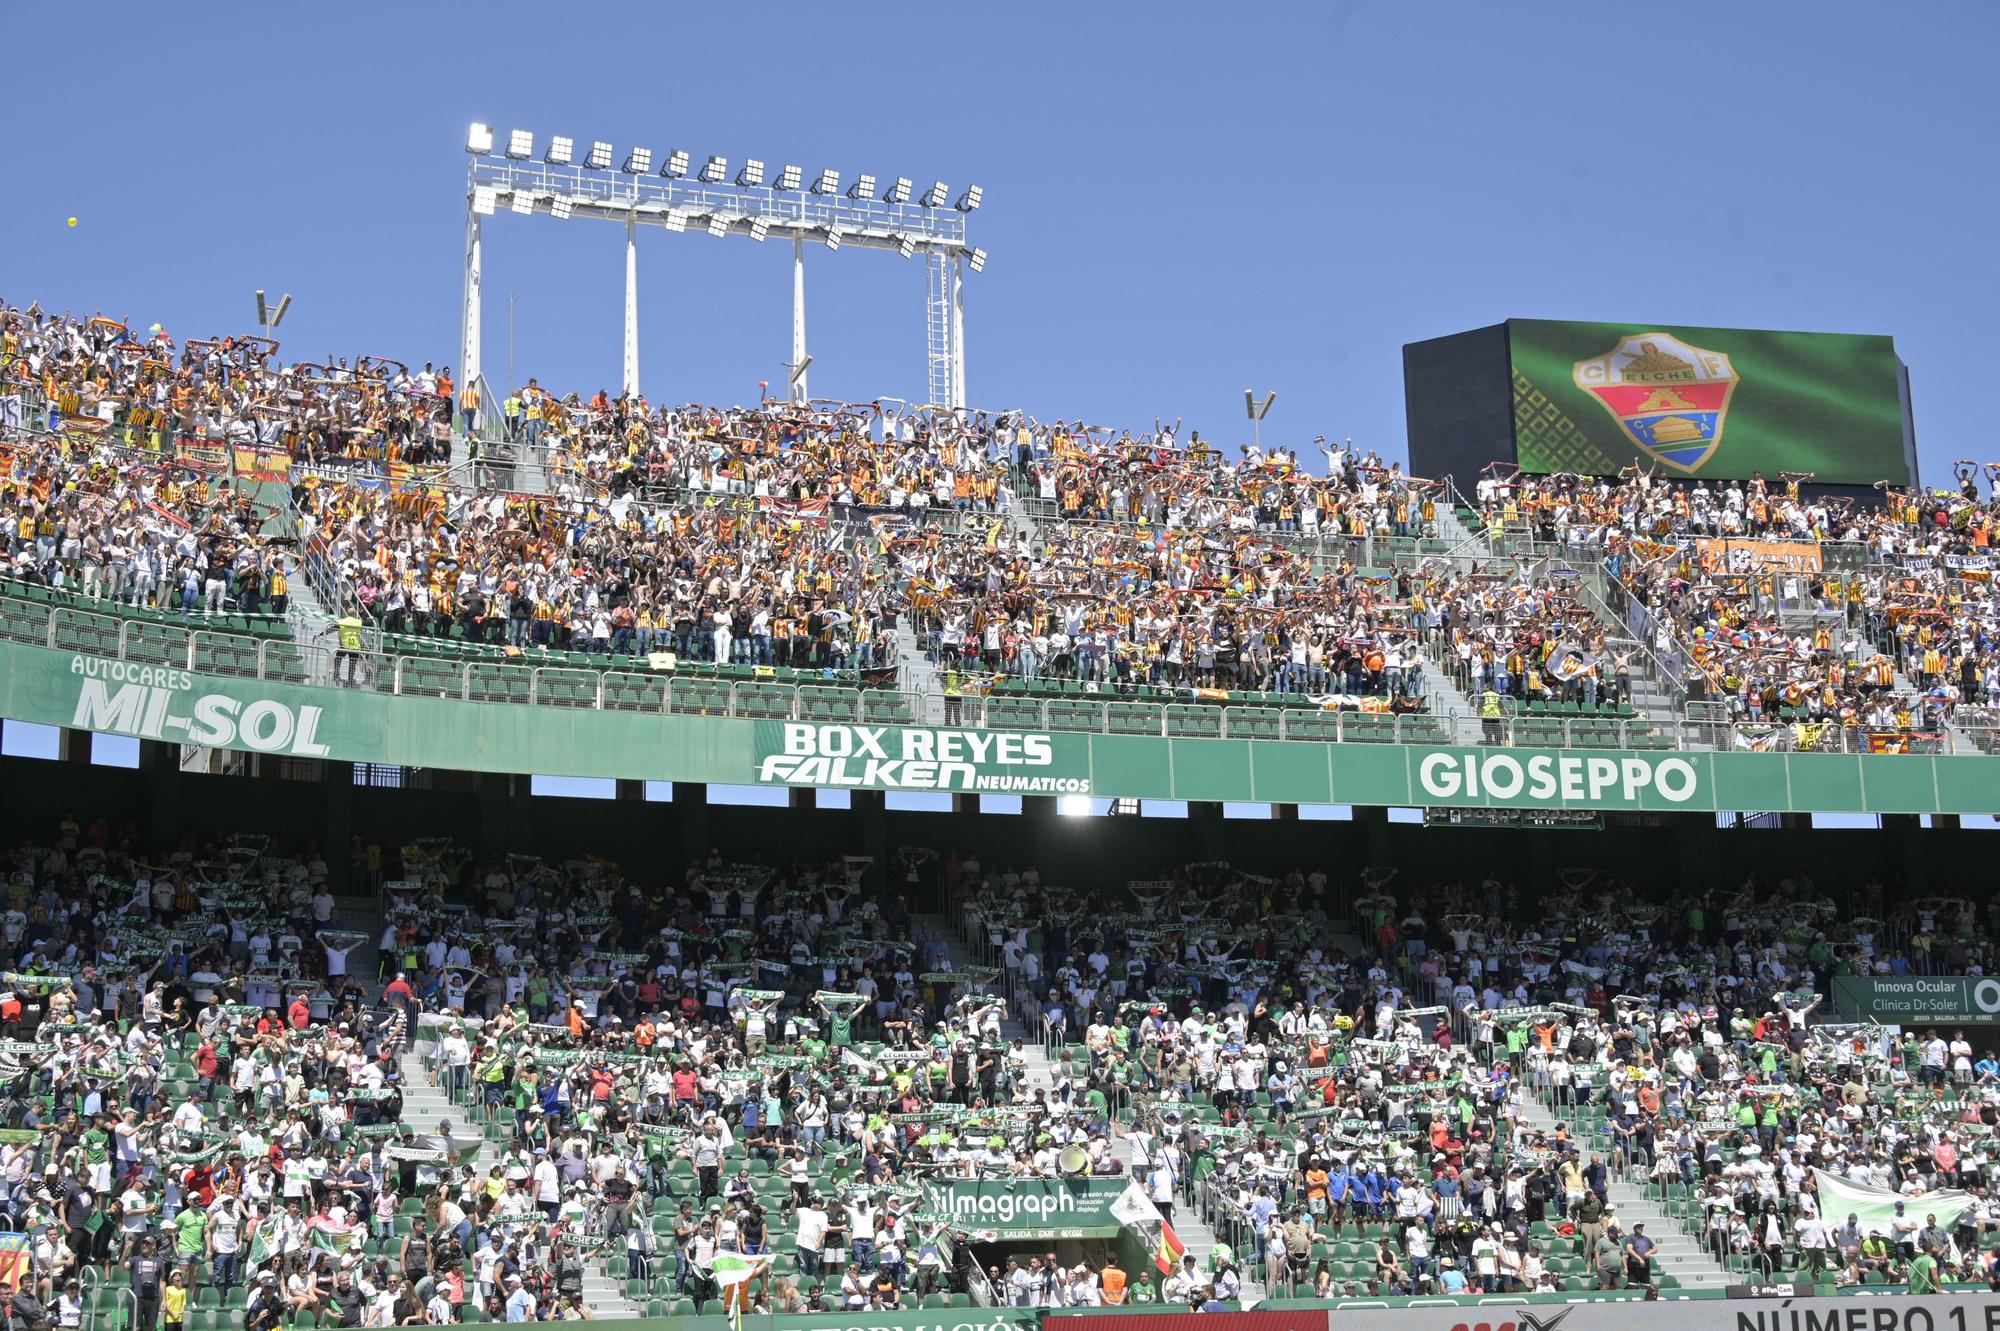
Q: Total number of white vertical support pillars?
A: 4